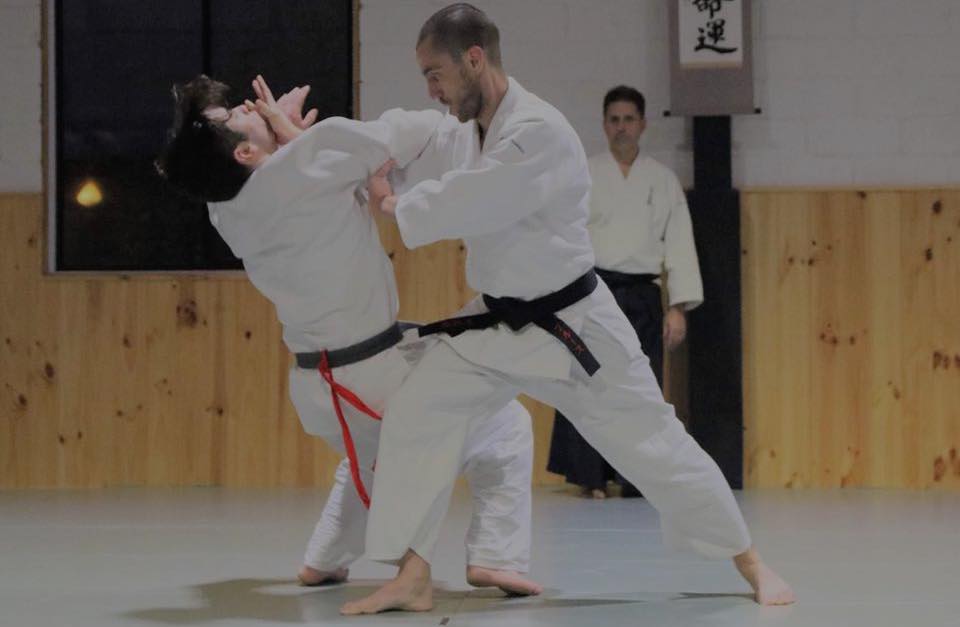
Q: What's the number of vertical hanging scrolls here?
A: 1